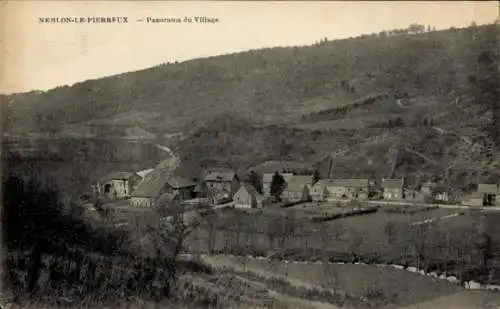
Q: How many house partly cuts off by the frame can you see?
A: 1